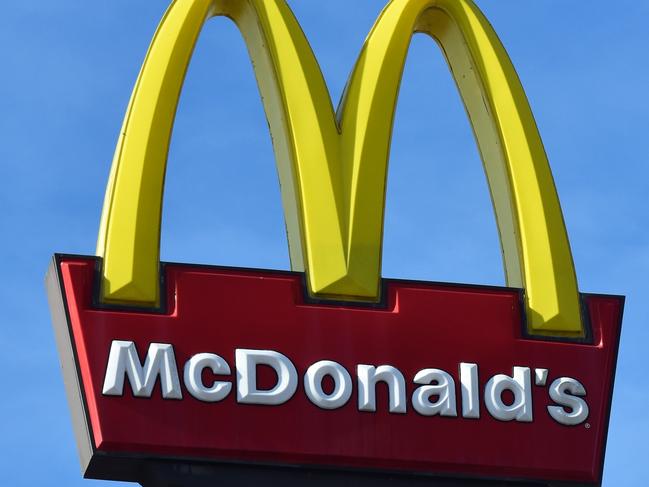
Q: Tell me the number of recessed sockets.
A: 3